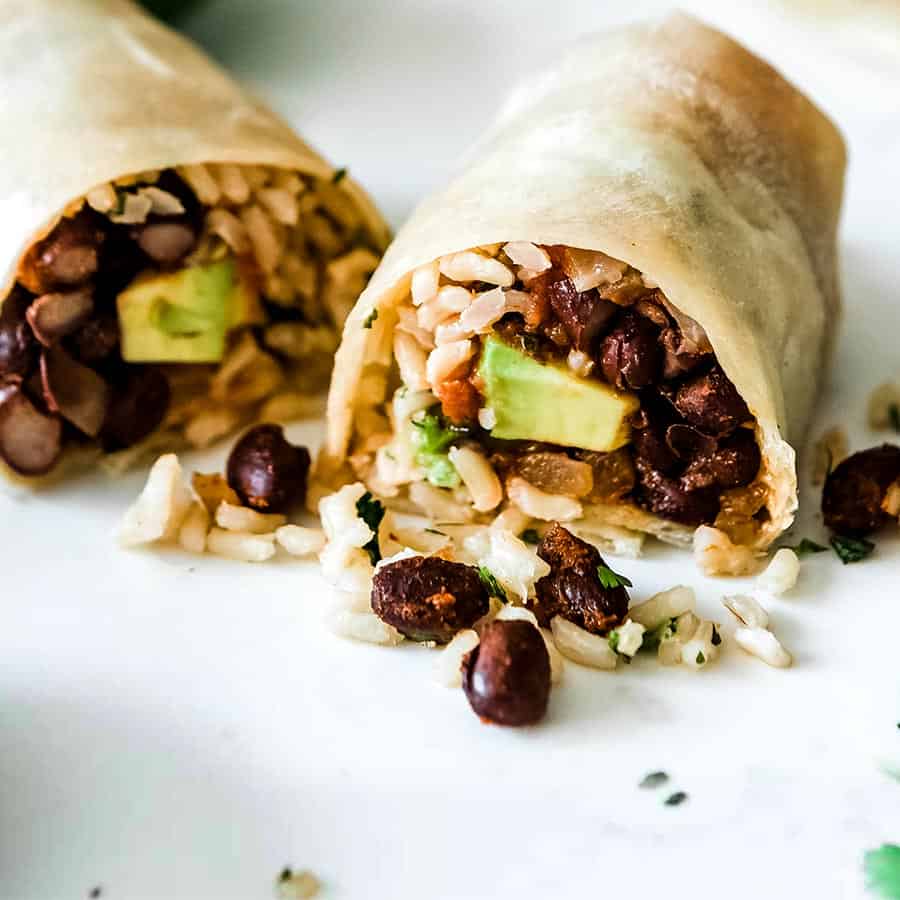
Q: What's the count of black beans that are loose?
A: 5